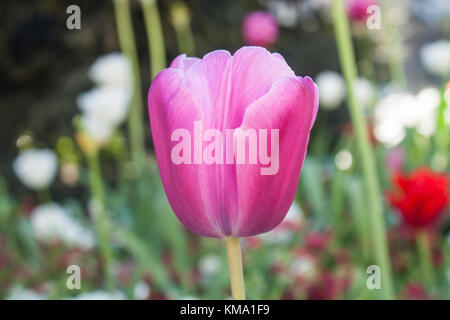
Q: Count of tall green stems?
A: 3